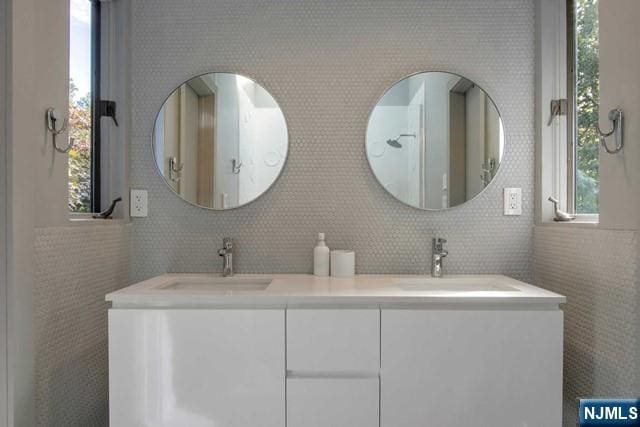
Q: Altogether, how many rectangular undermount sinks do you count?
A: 2